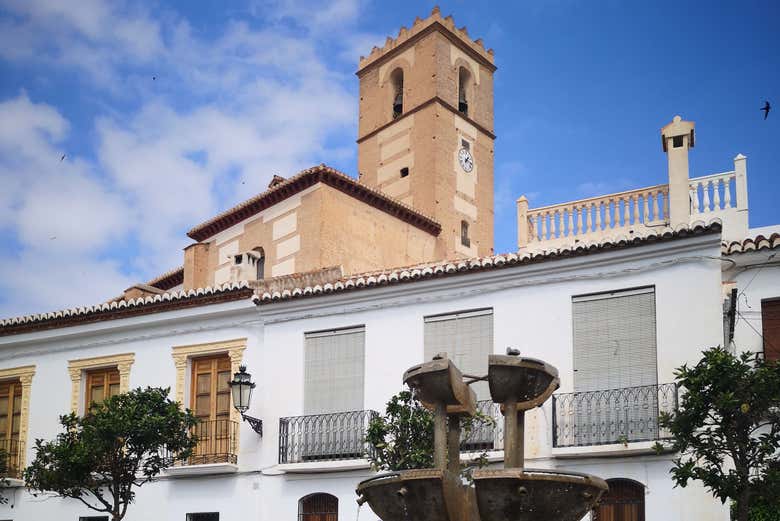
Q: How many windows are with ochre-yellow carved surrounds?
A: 3